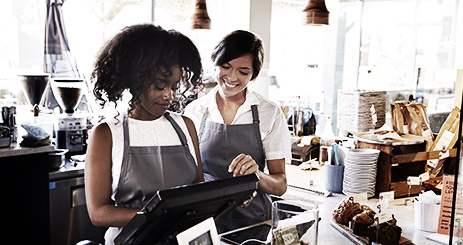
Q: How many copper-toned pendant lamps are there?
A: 2